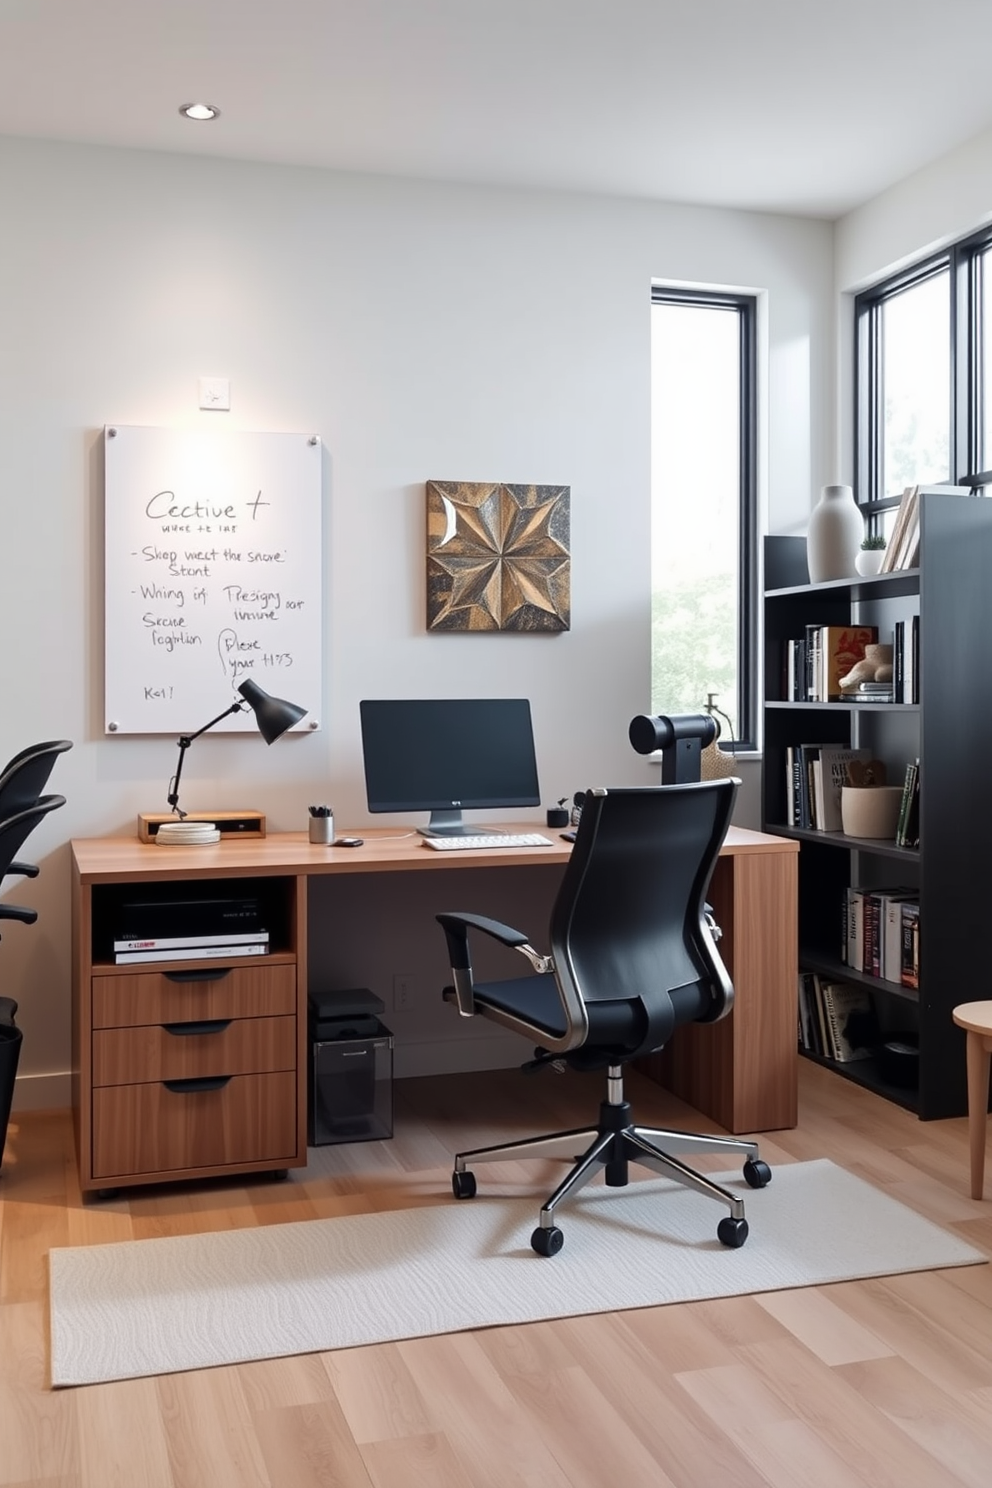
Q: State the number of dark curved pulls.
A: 3